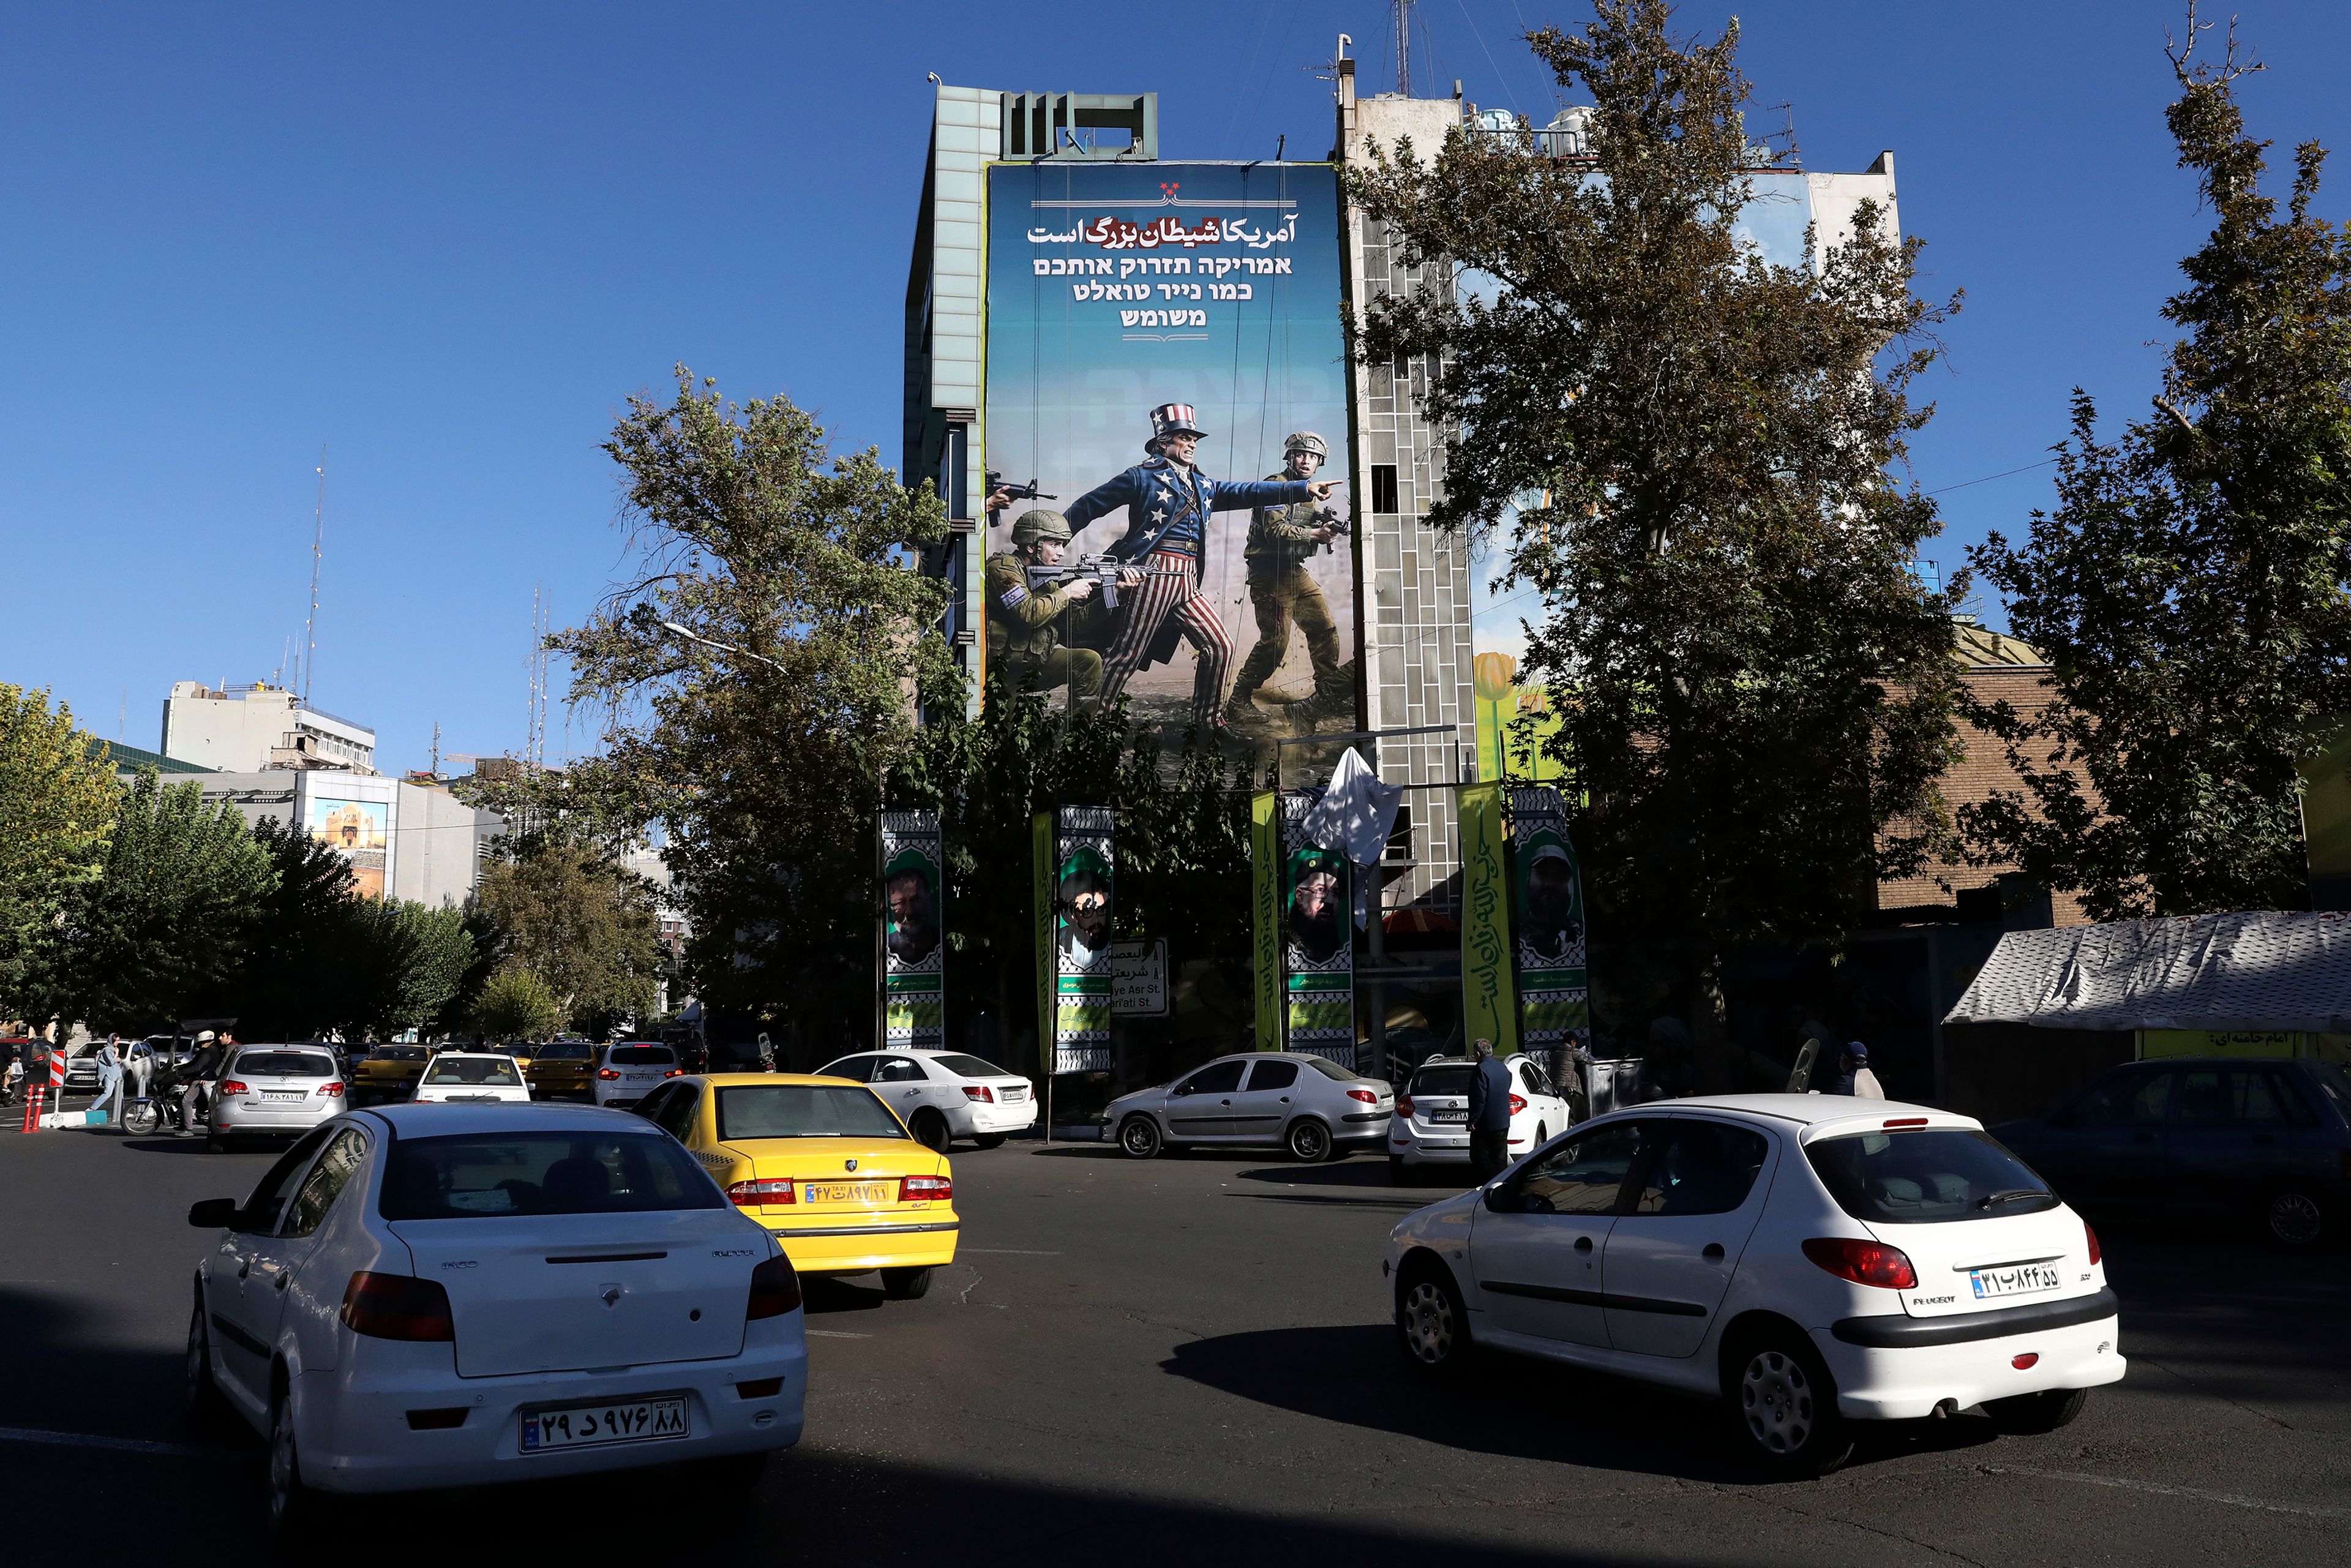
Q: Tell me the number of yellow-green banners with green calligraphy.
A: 3